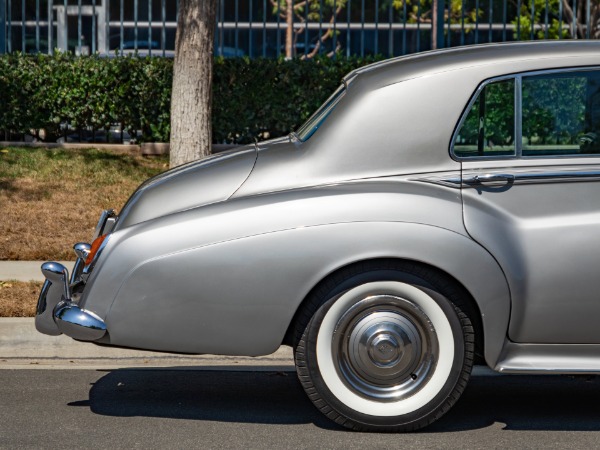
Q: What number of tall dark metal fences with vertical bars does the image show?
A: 1